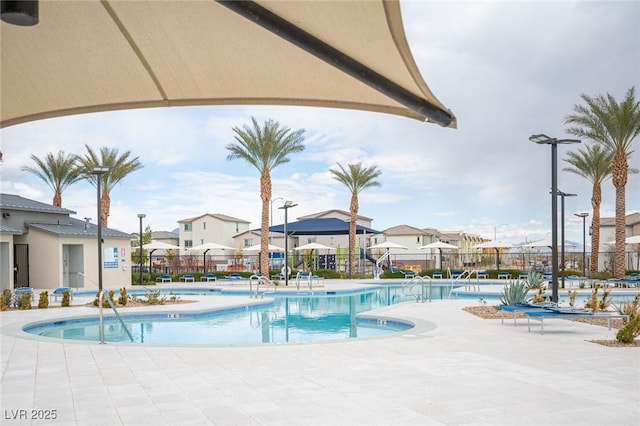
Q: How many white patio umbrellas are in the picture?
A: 9